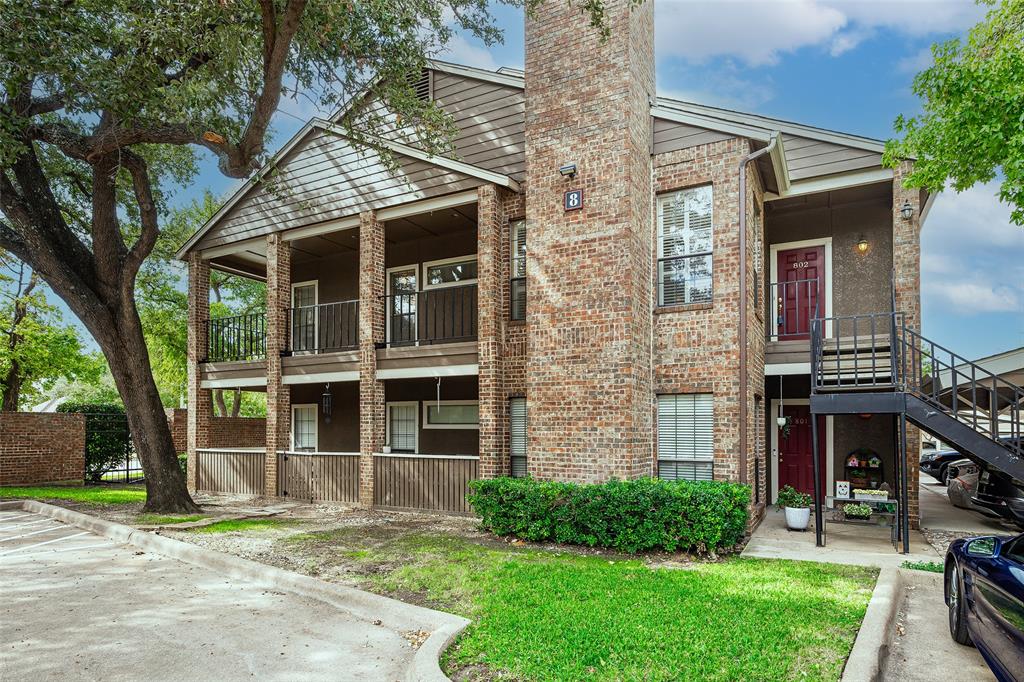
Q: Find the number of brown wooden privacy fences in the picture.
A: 3